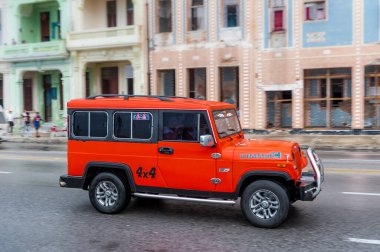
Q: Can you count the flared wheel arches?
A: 2